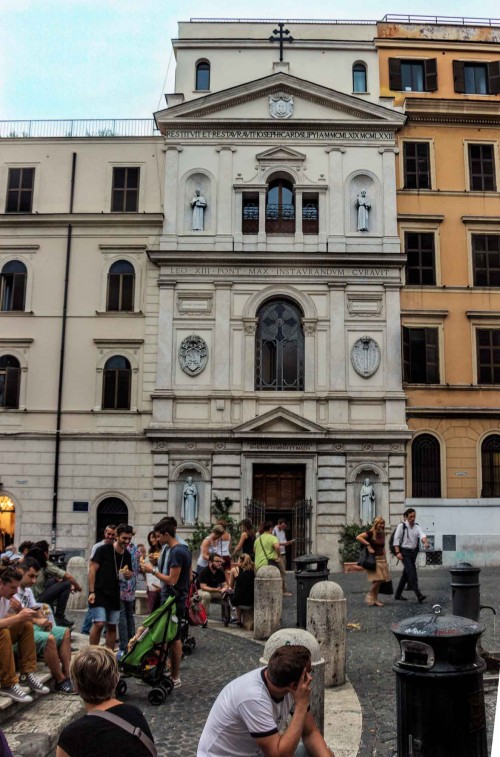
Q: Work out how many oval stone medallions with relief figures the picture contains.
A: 2